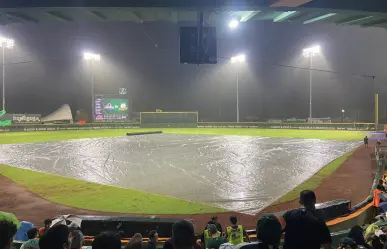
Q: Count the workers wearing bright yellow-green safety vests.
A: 2